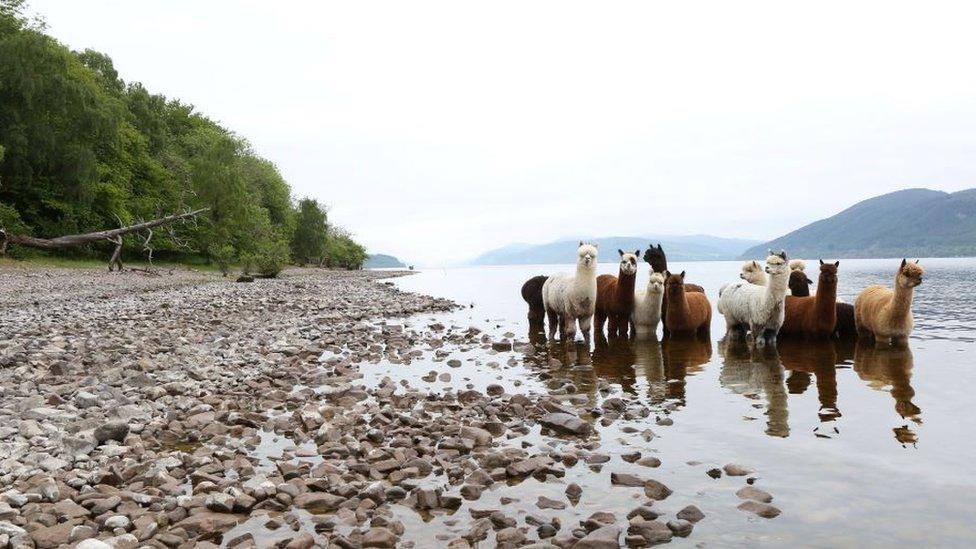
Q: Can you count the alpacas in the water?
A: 12